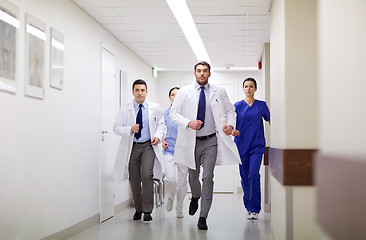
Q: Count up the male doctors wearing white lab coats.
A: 2